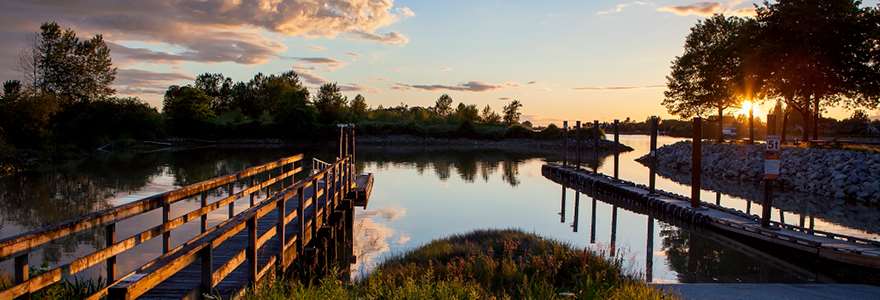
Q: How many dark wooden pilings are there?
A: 7